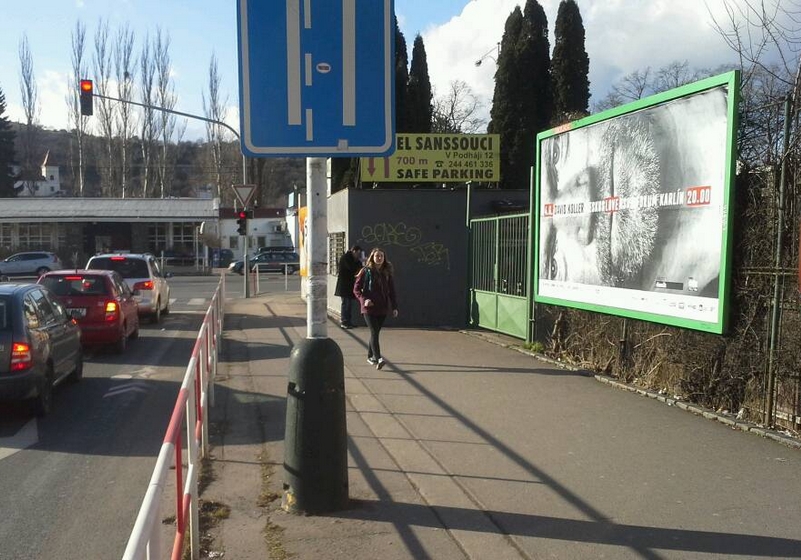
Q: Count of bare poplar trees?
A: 7